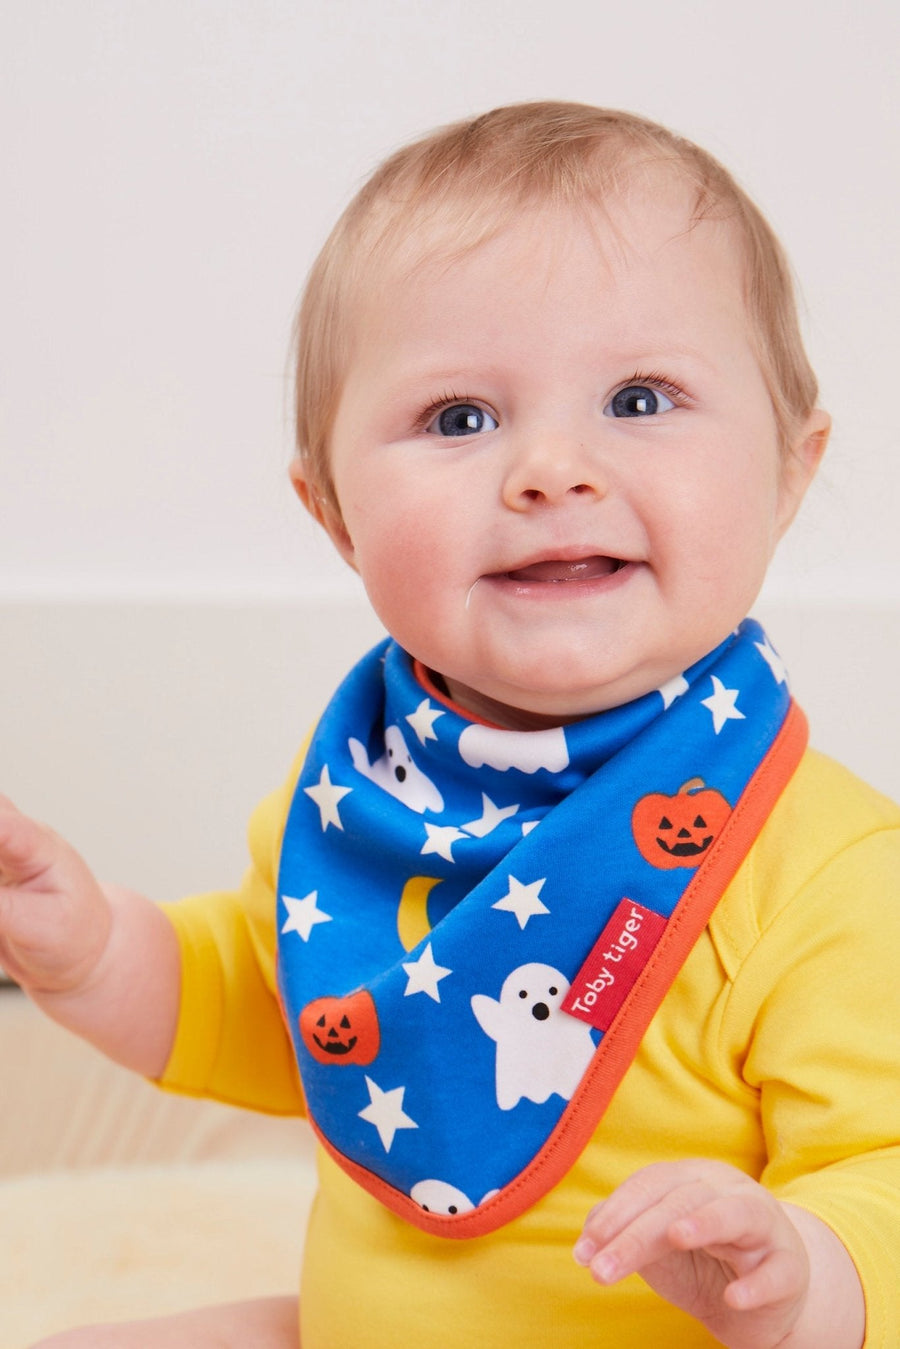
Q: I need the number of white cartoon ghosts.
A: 4